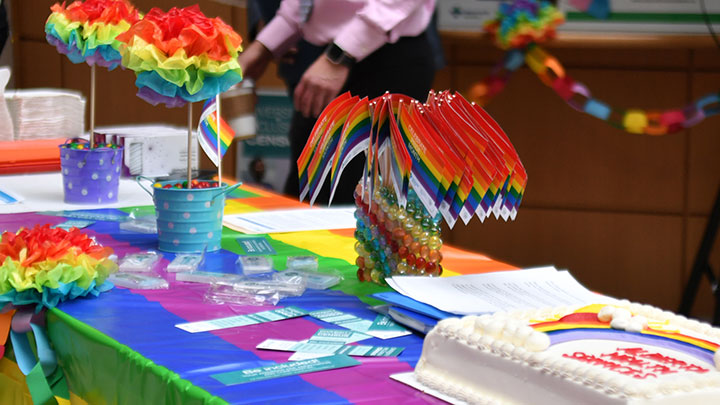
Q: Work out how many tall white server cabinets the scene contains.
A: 0